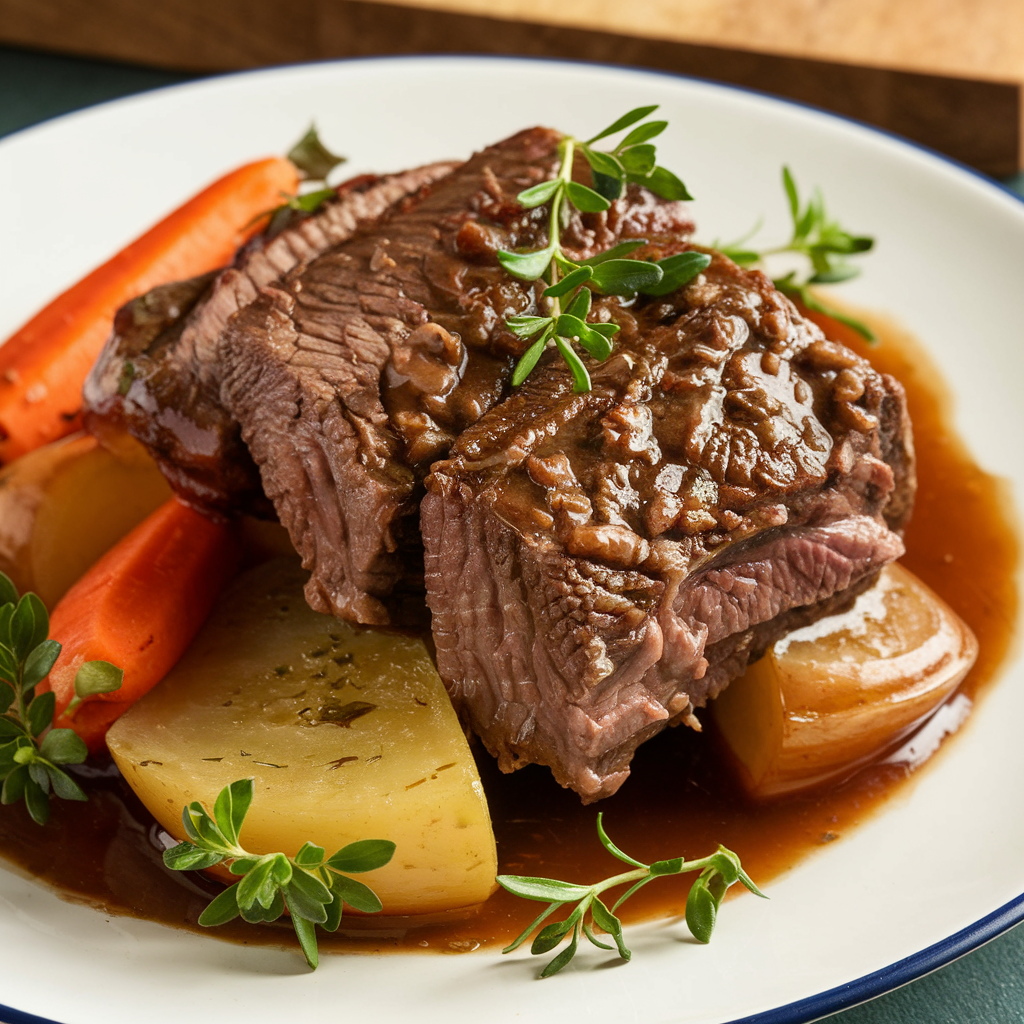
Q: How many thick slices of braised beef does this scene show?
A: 3